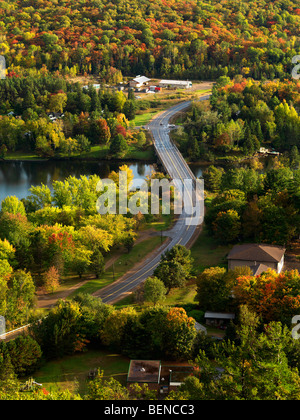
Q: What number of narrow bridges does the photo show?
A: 1